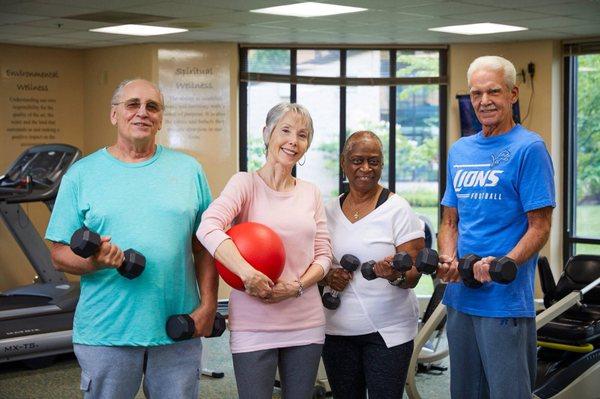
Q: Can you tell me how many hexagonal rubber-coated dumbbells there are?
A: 6